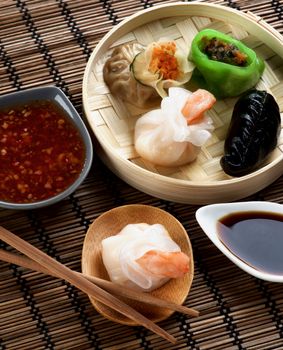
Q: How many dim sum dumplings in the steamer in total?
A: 5